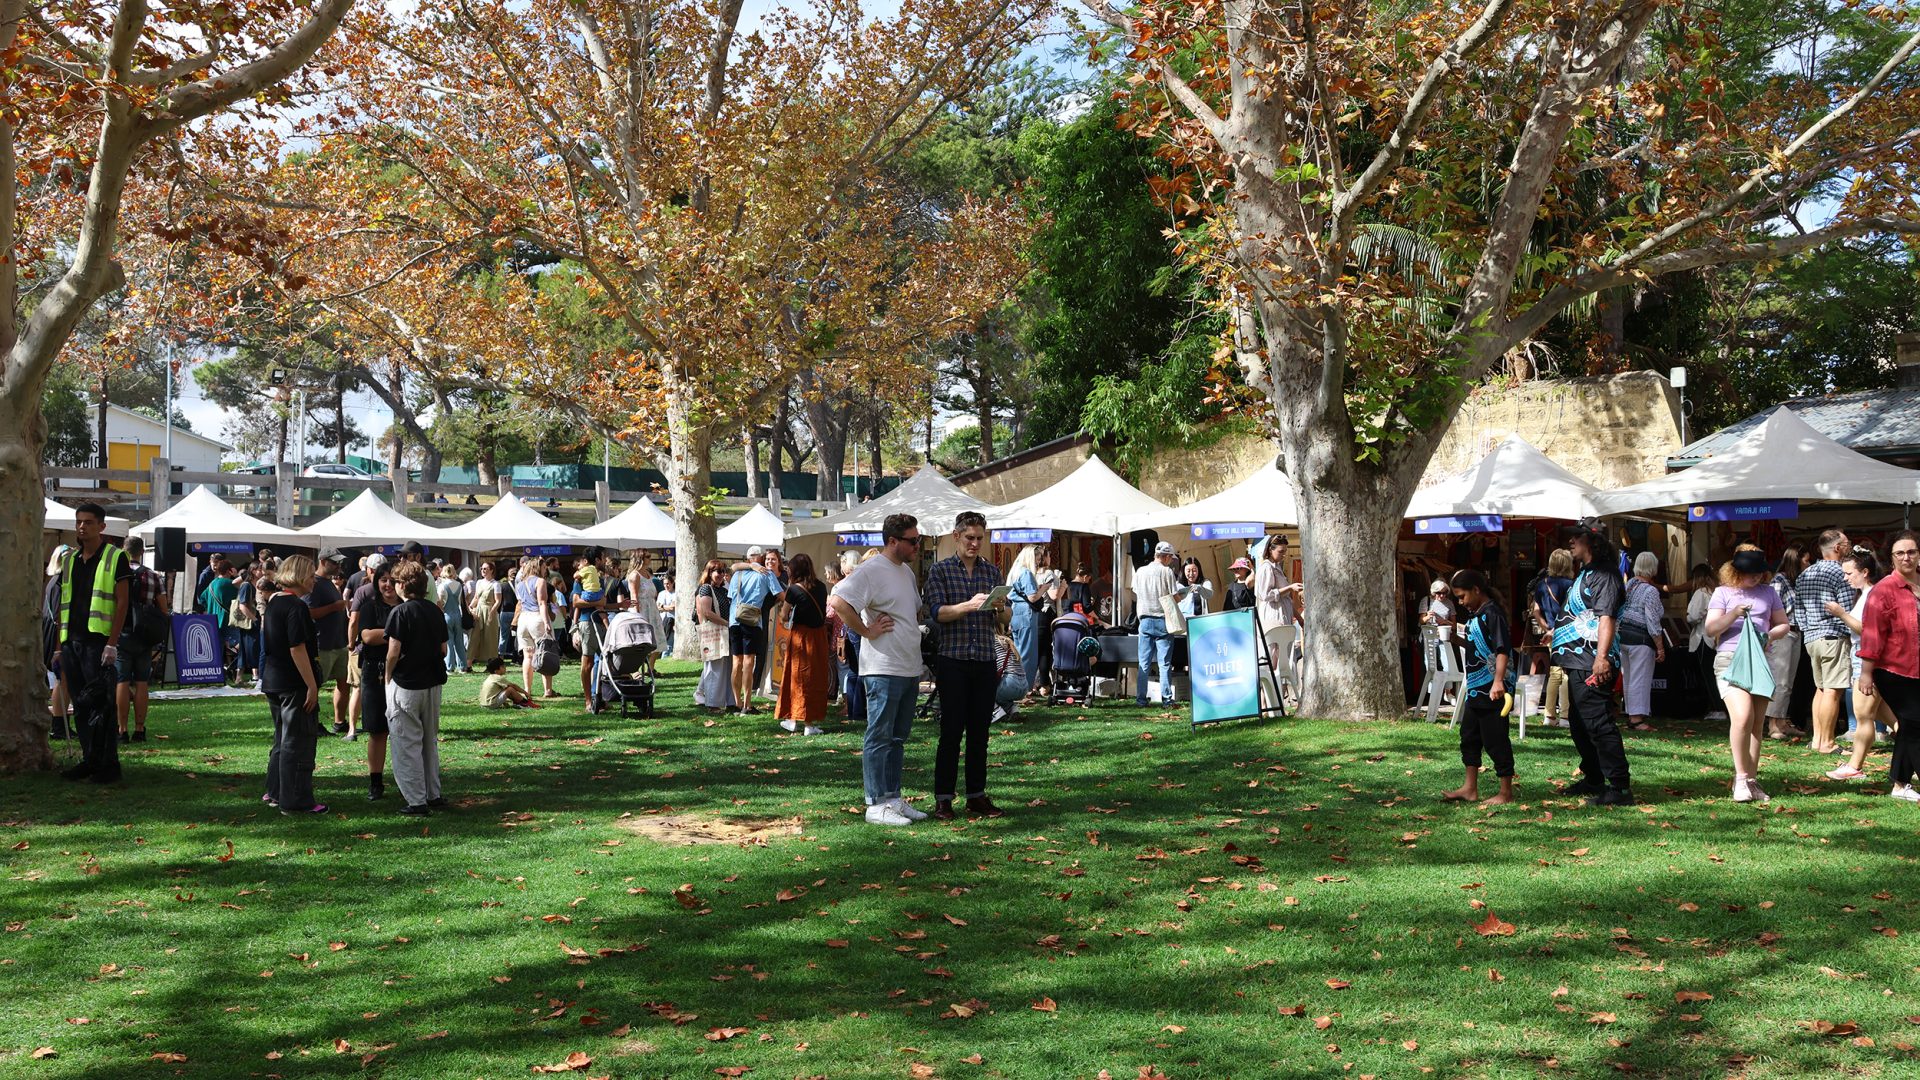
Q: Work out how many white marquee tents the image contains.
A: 11